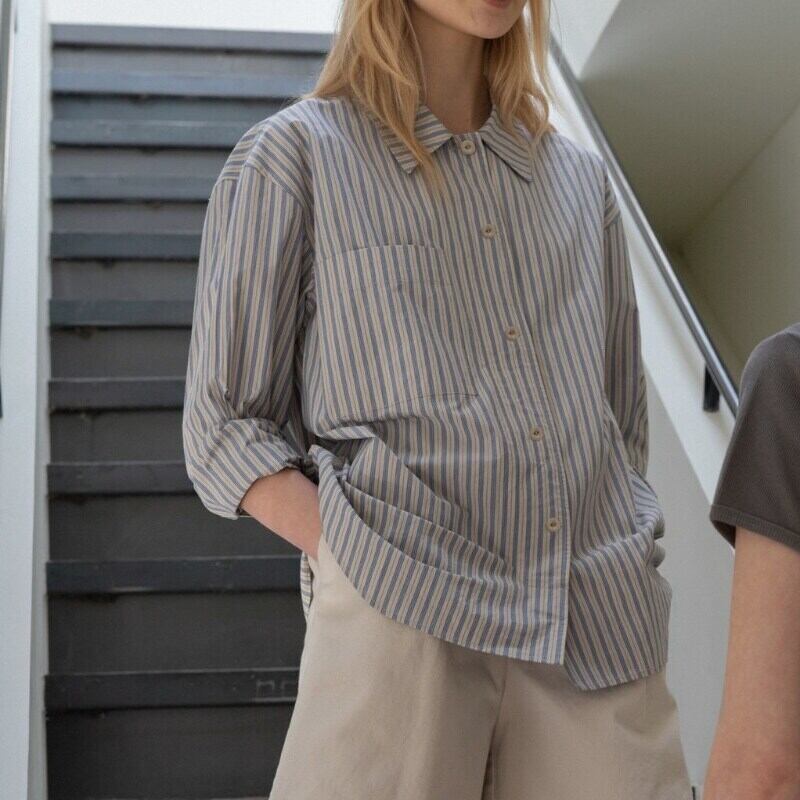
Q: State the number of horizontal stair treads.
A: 10